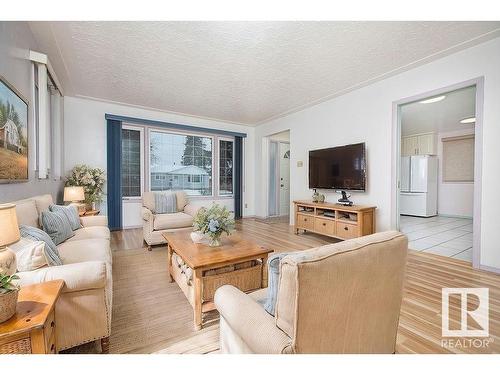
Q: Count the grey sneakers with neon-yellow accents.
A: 0